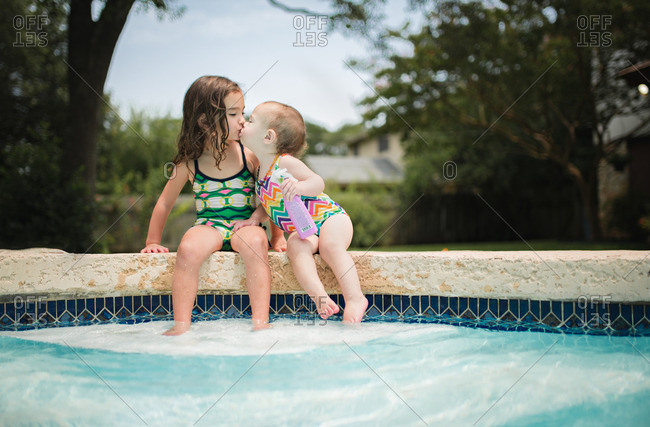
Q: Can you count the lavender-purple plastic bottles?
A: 1